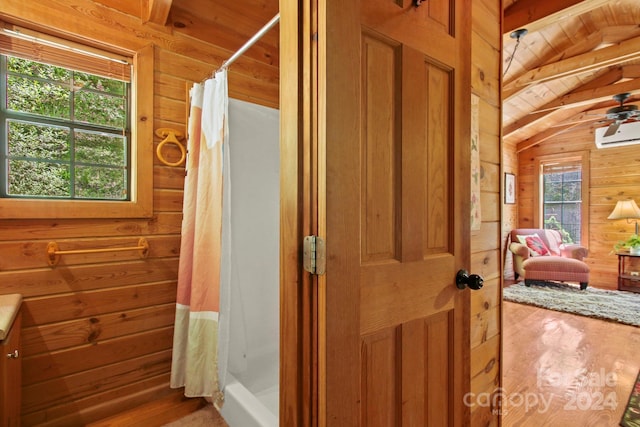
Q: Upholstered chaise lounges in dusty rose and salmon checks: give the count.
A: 1